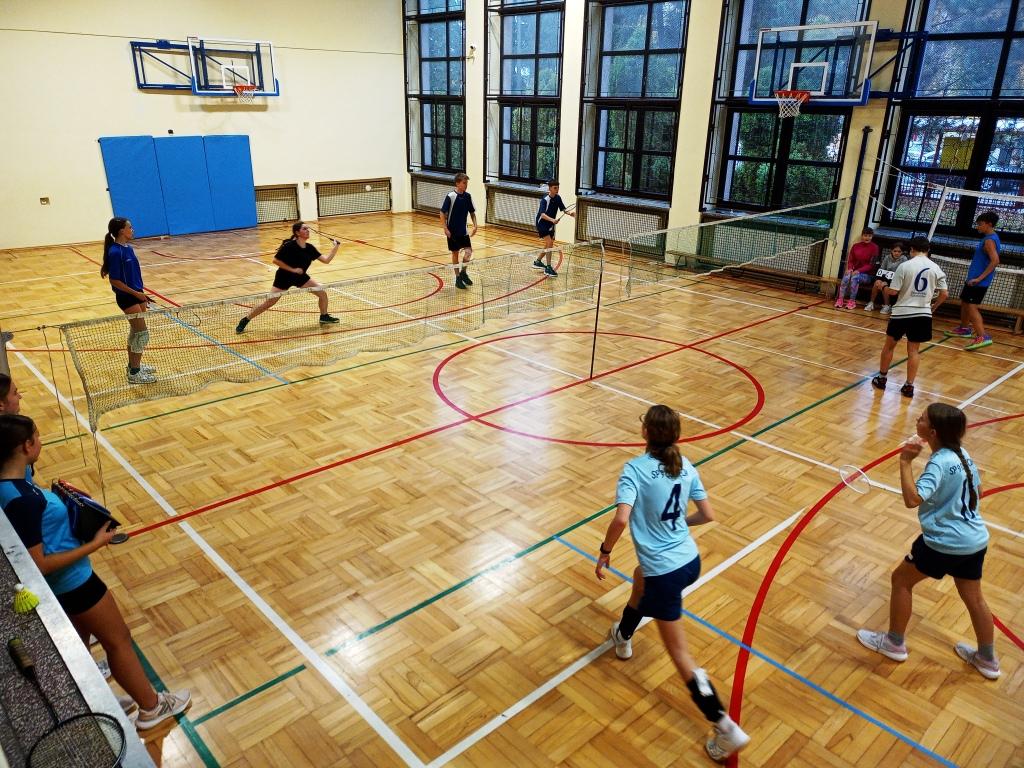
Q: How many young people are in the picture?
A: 12